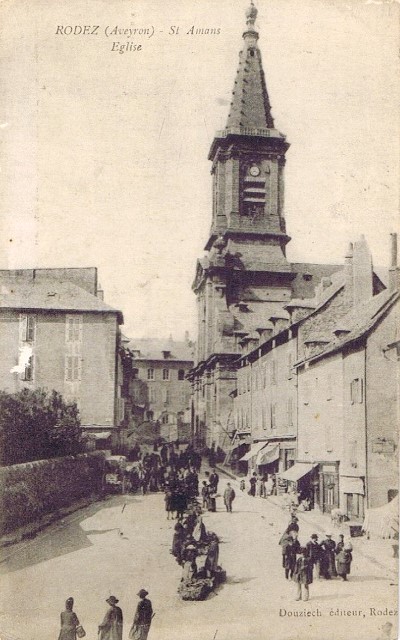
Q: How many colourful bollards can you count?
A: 0